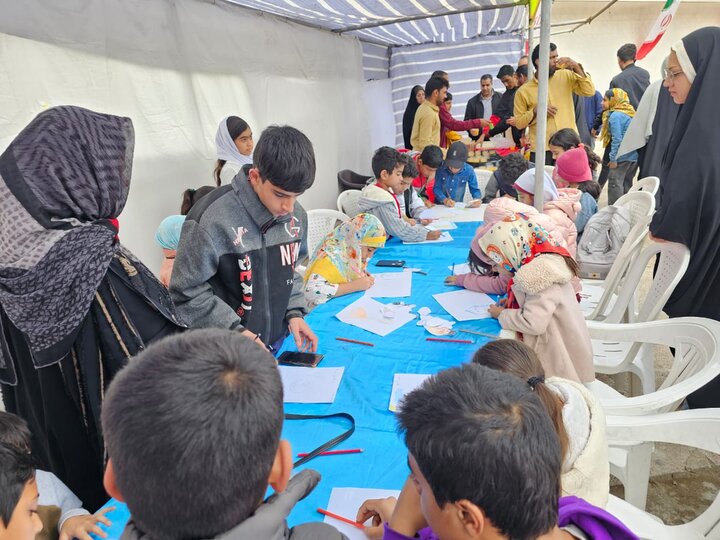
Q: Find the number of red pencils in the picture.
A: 4